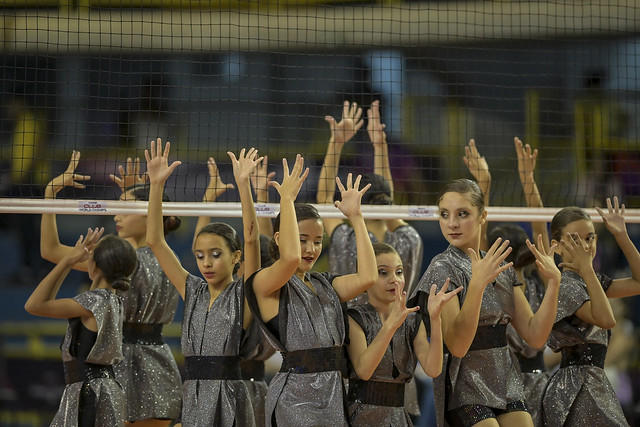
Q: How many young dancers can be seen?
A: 10